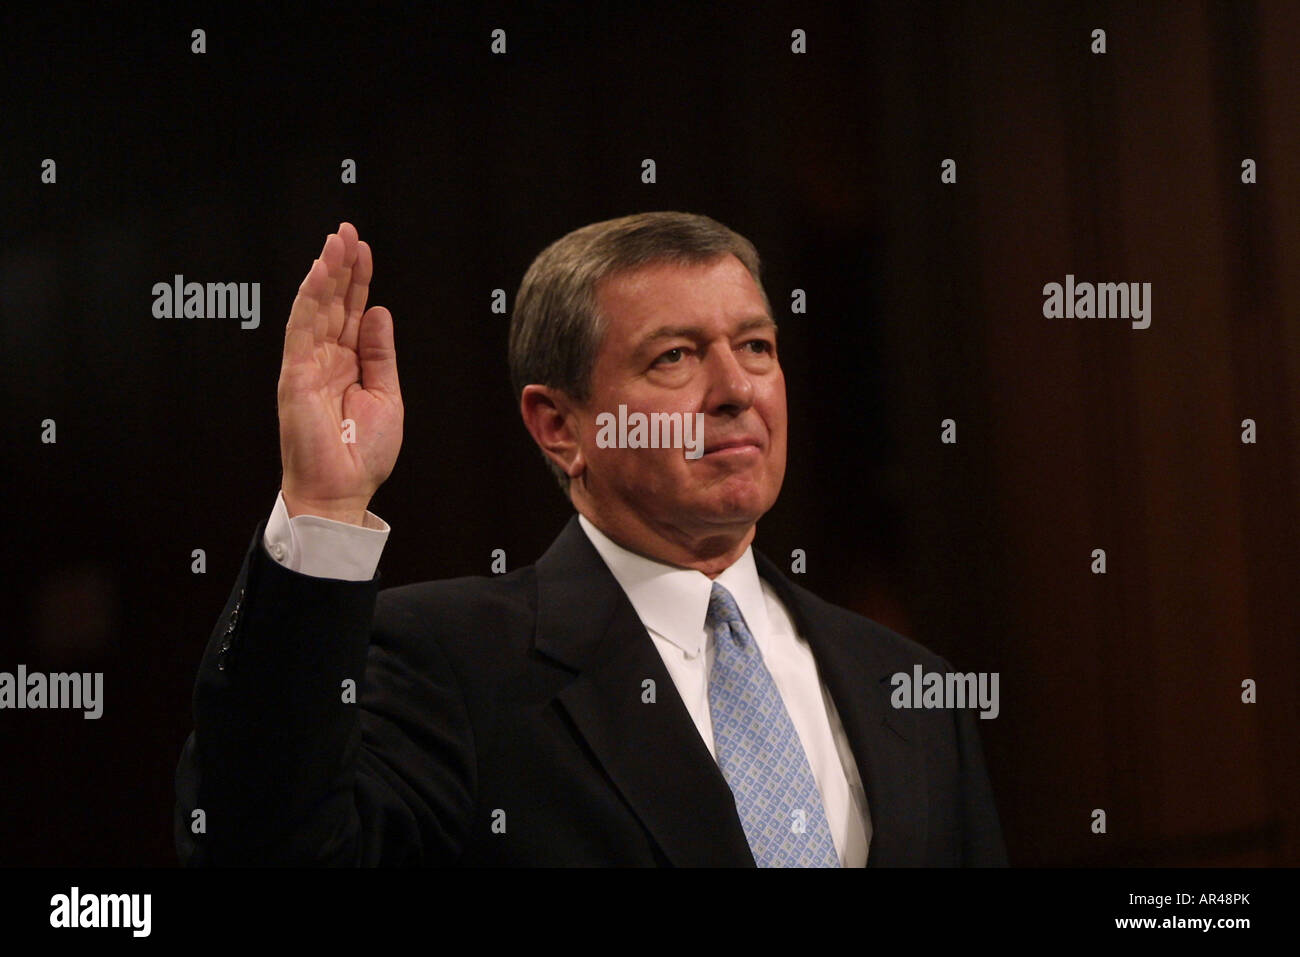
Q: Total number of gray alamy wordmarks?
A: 5